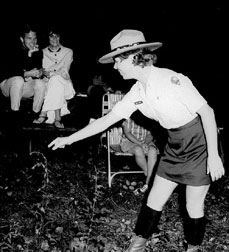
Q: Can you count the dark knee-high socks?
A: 2